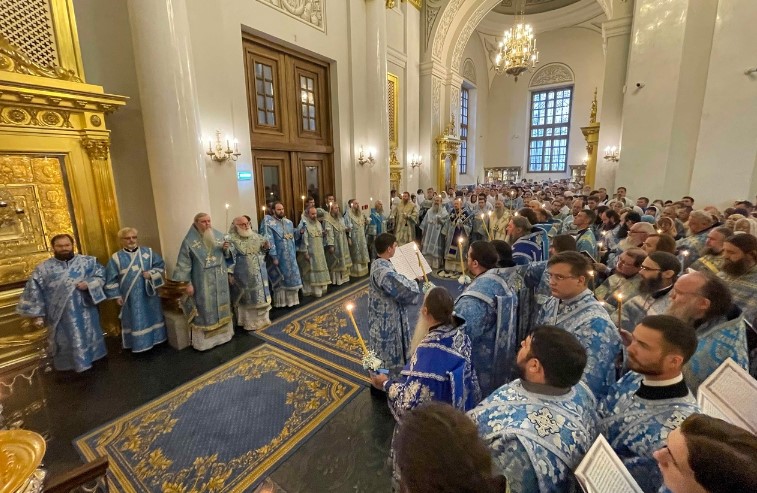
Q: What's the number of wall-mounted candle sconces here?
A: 4